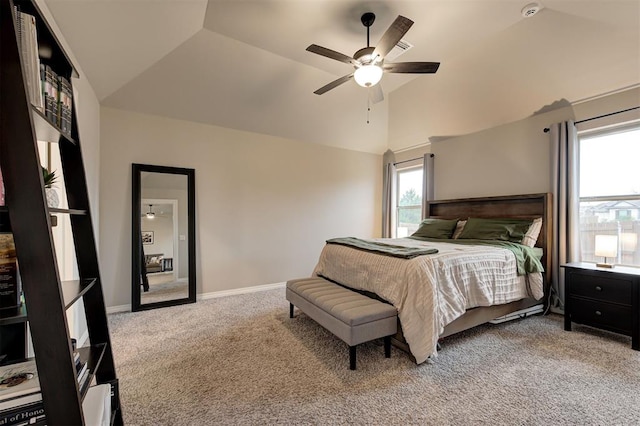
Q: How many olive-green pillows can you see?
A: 2